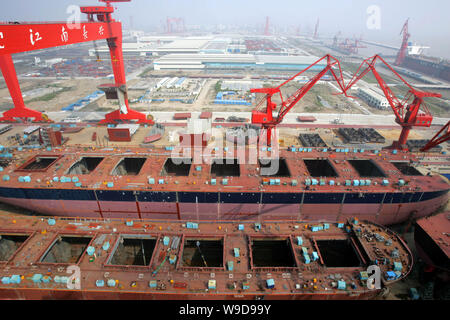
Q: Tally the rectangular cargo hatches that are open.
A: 15